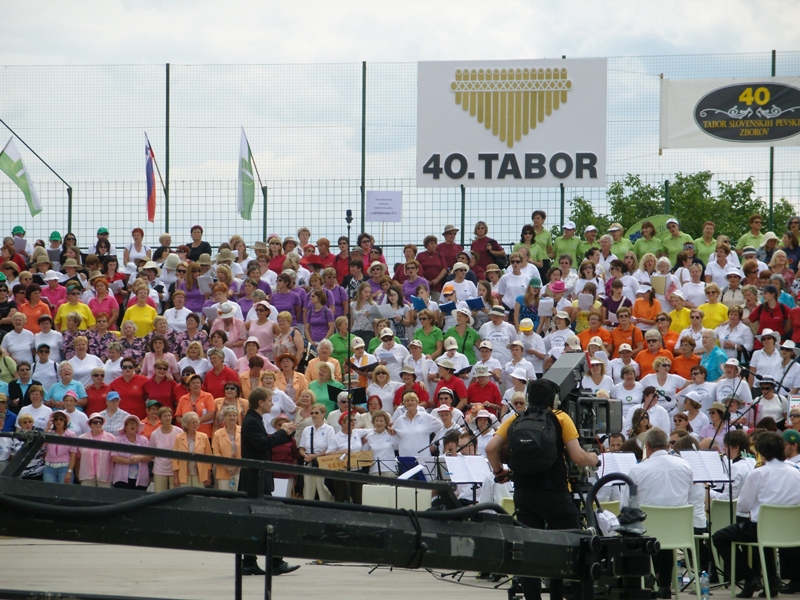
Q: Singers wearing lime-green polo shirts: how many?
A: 10